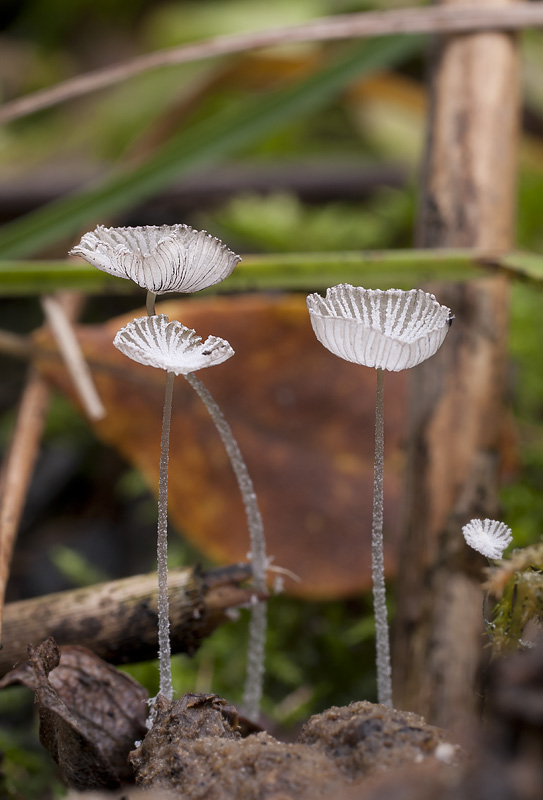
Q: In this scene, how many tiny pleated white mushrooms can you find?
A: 4